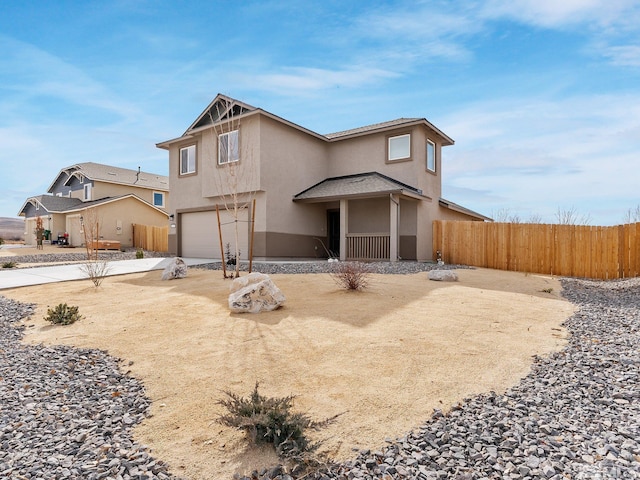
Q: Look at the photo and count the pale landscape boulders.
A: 3